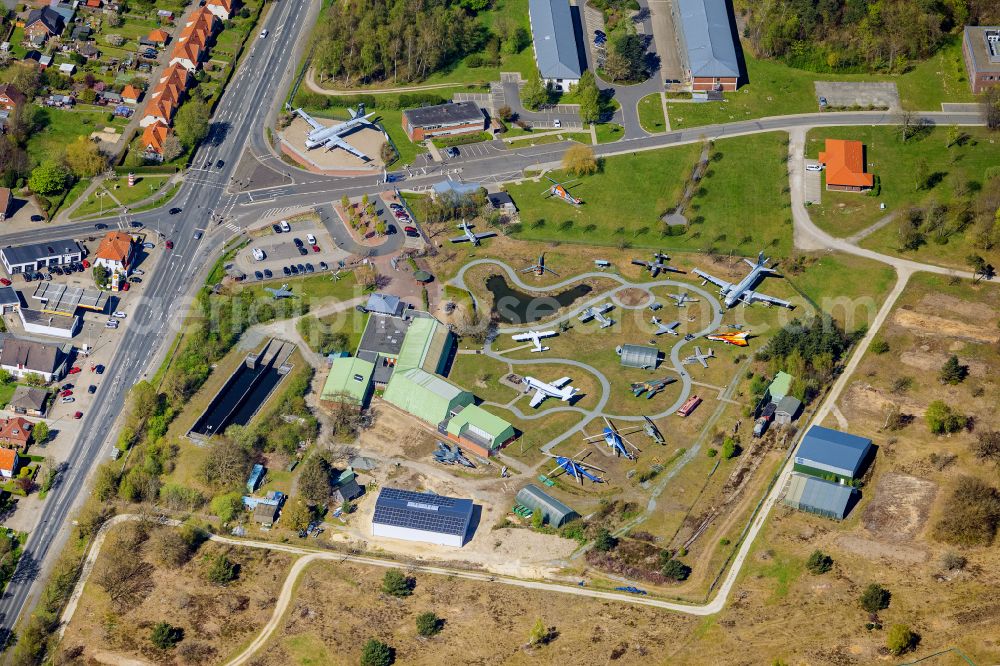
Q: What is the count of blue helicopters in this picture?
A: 2